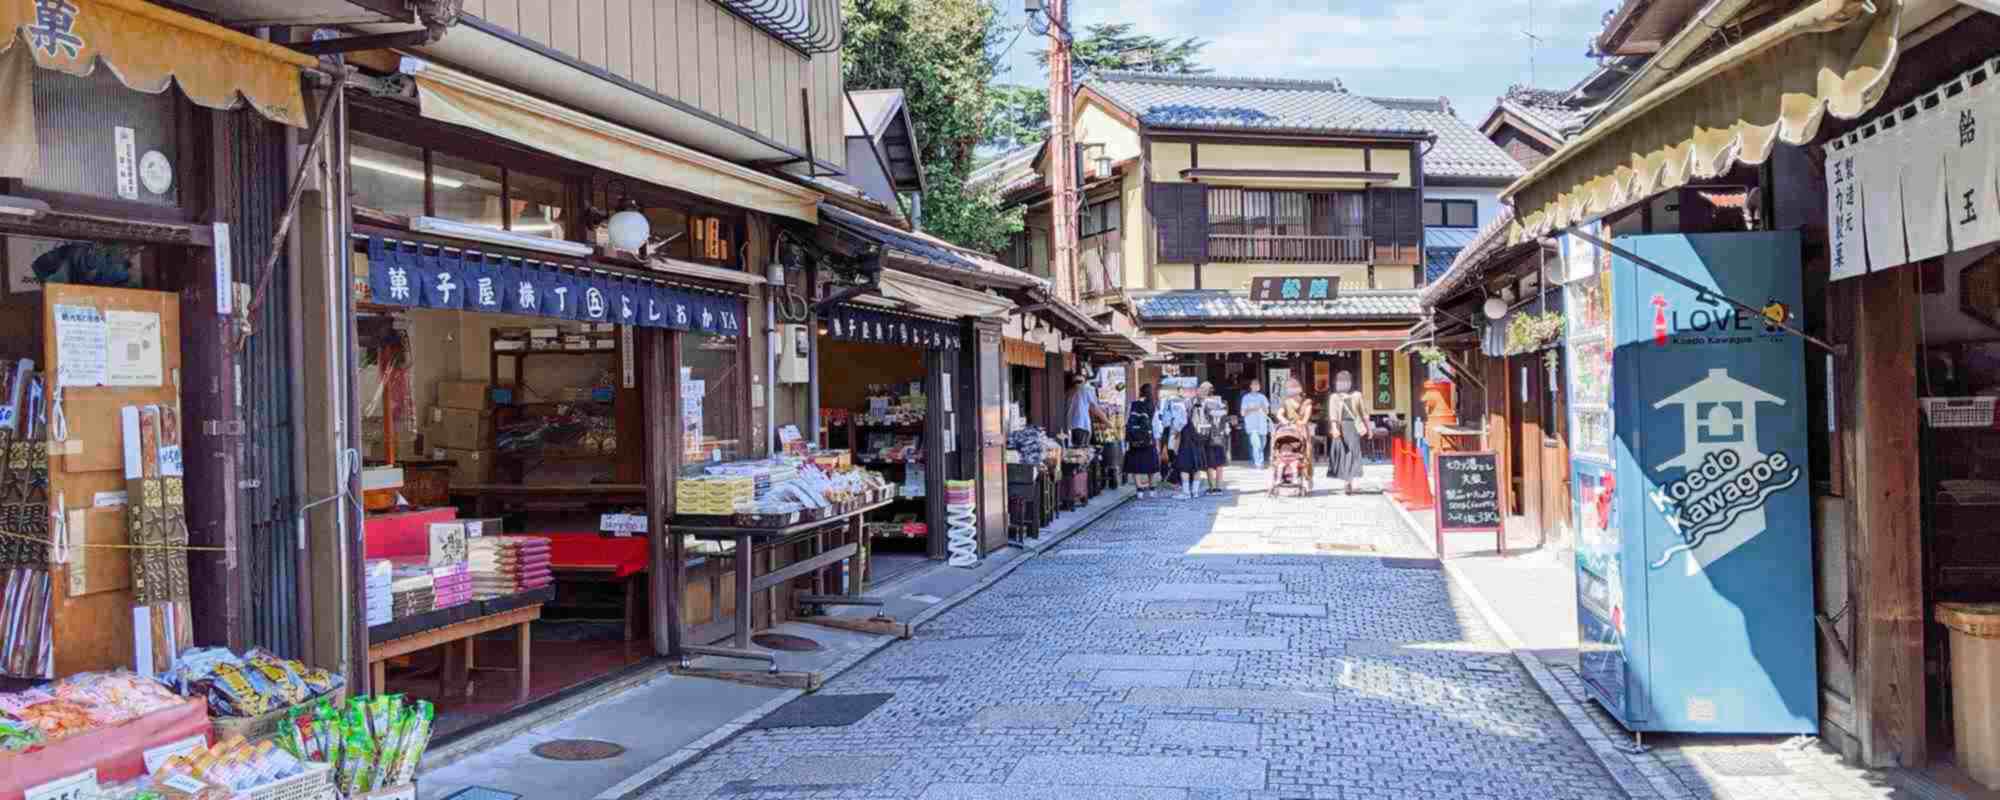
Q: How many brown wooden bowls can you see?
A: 0